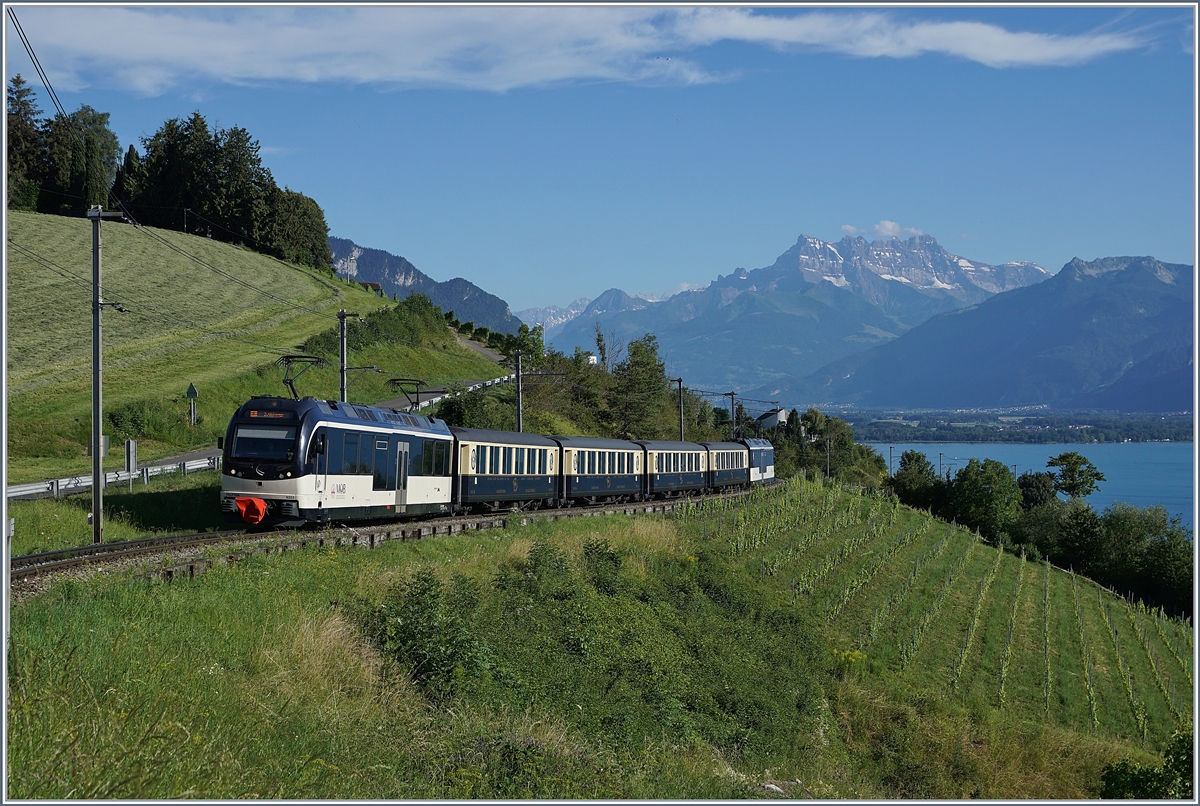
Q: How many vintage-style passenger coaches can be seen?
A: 4